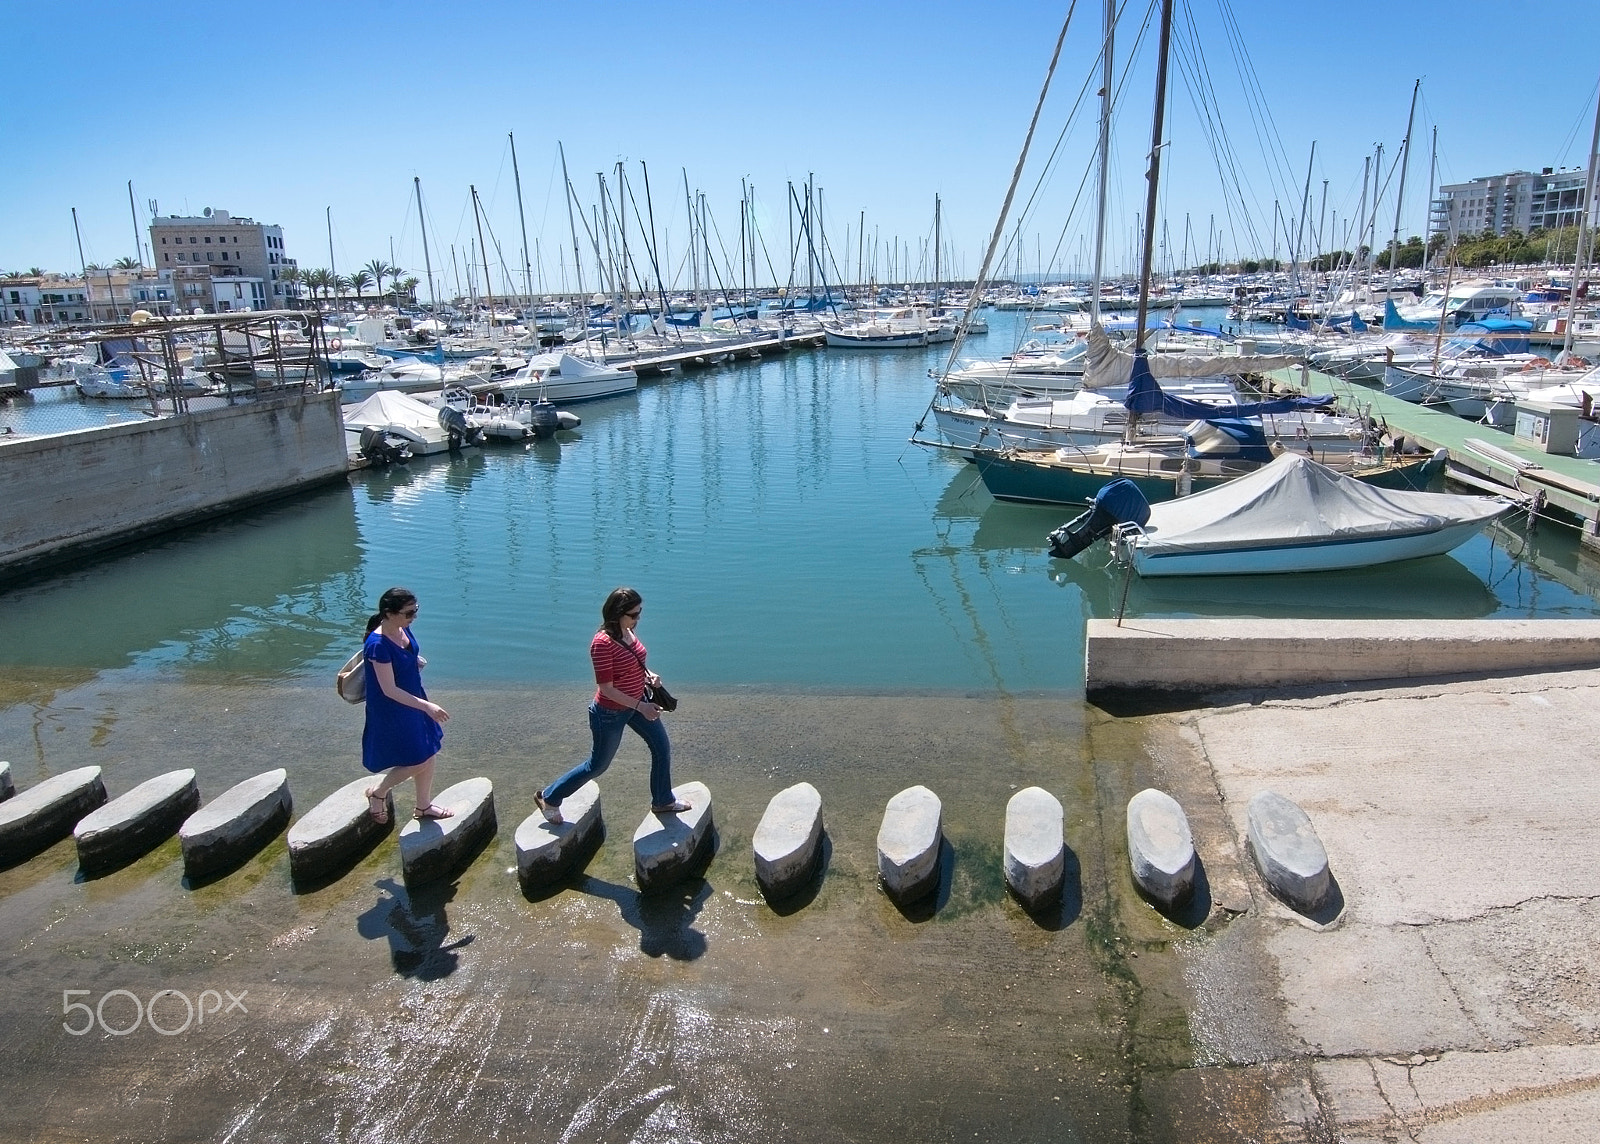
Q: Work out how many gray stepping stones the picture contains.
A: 13